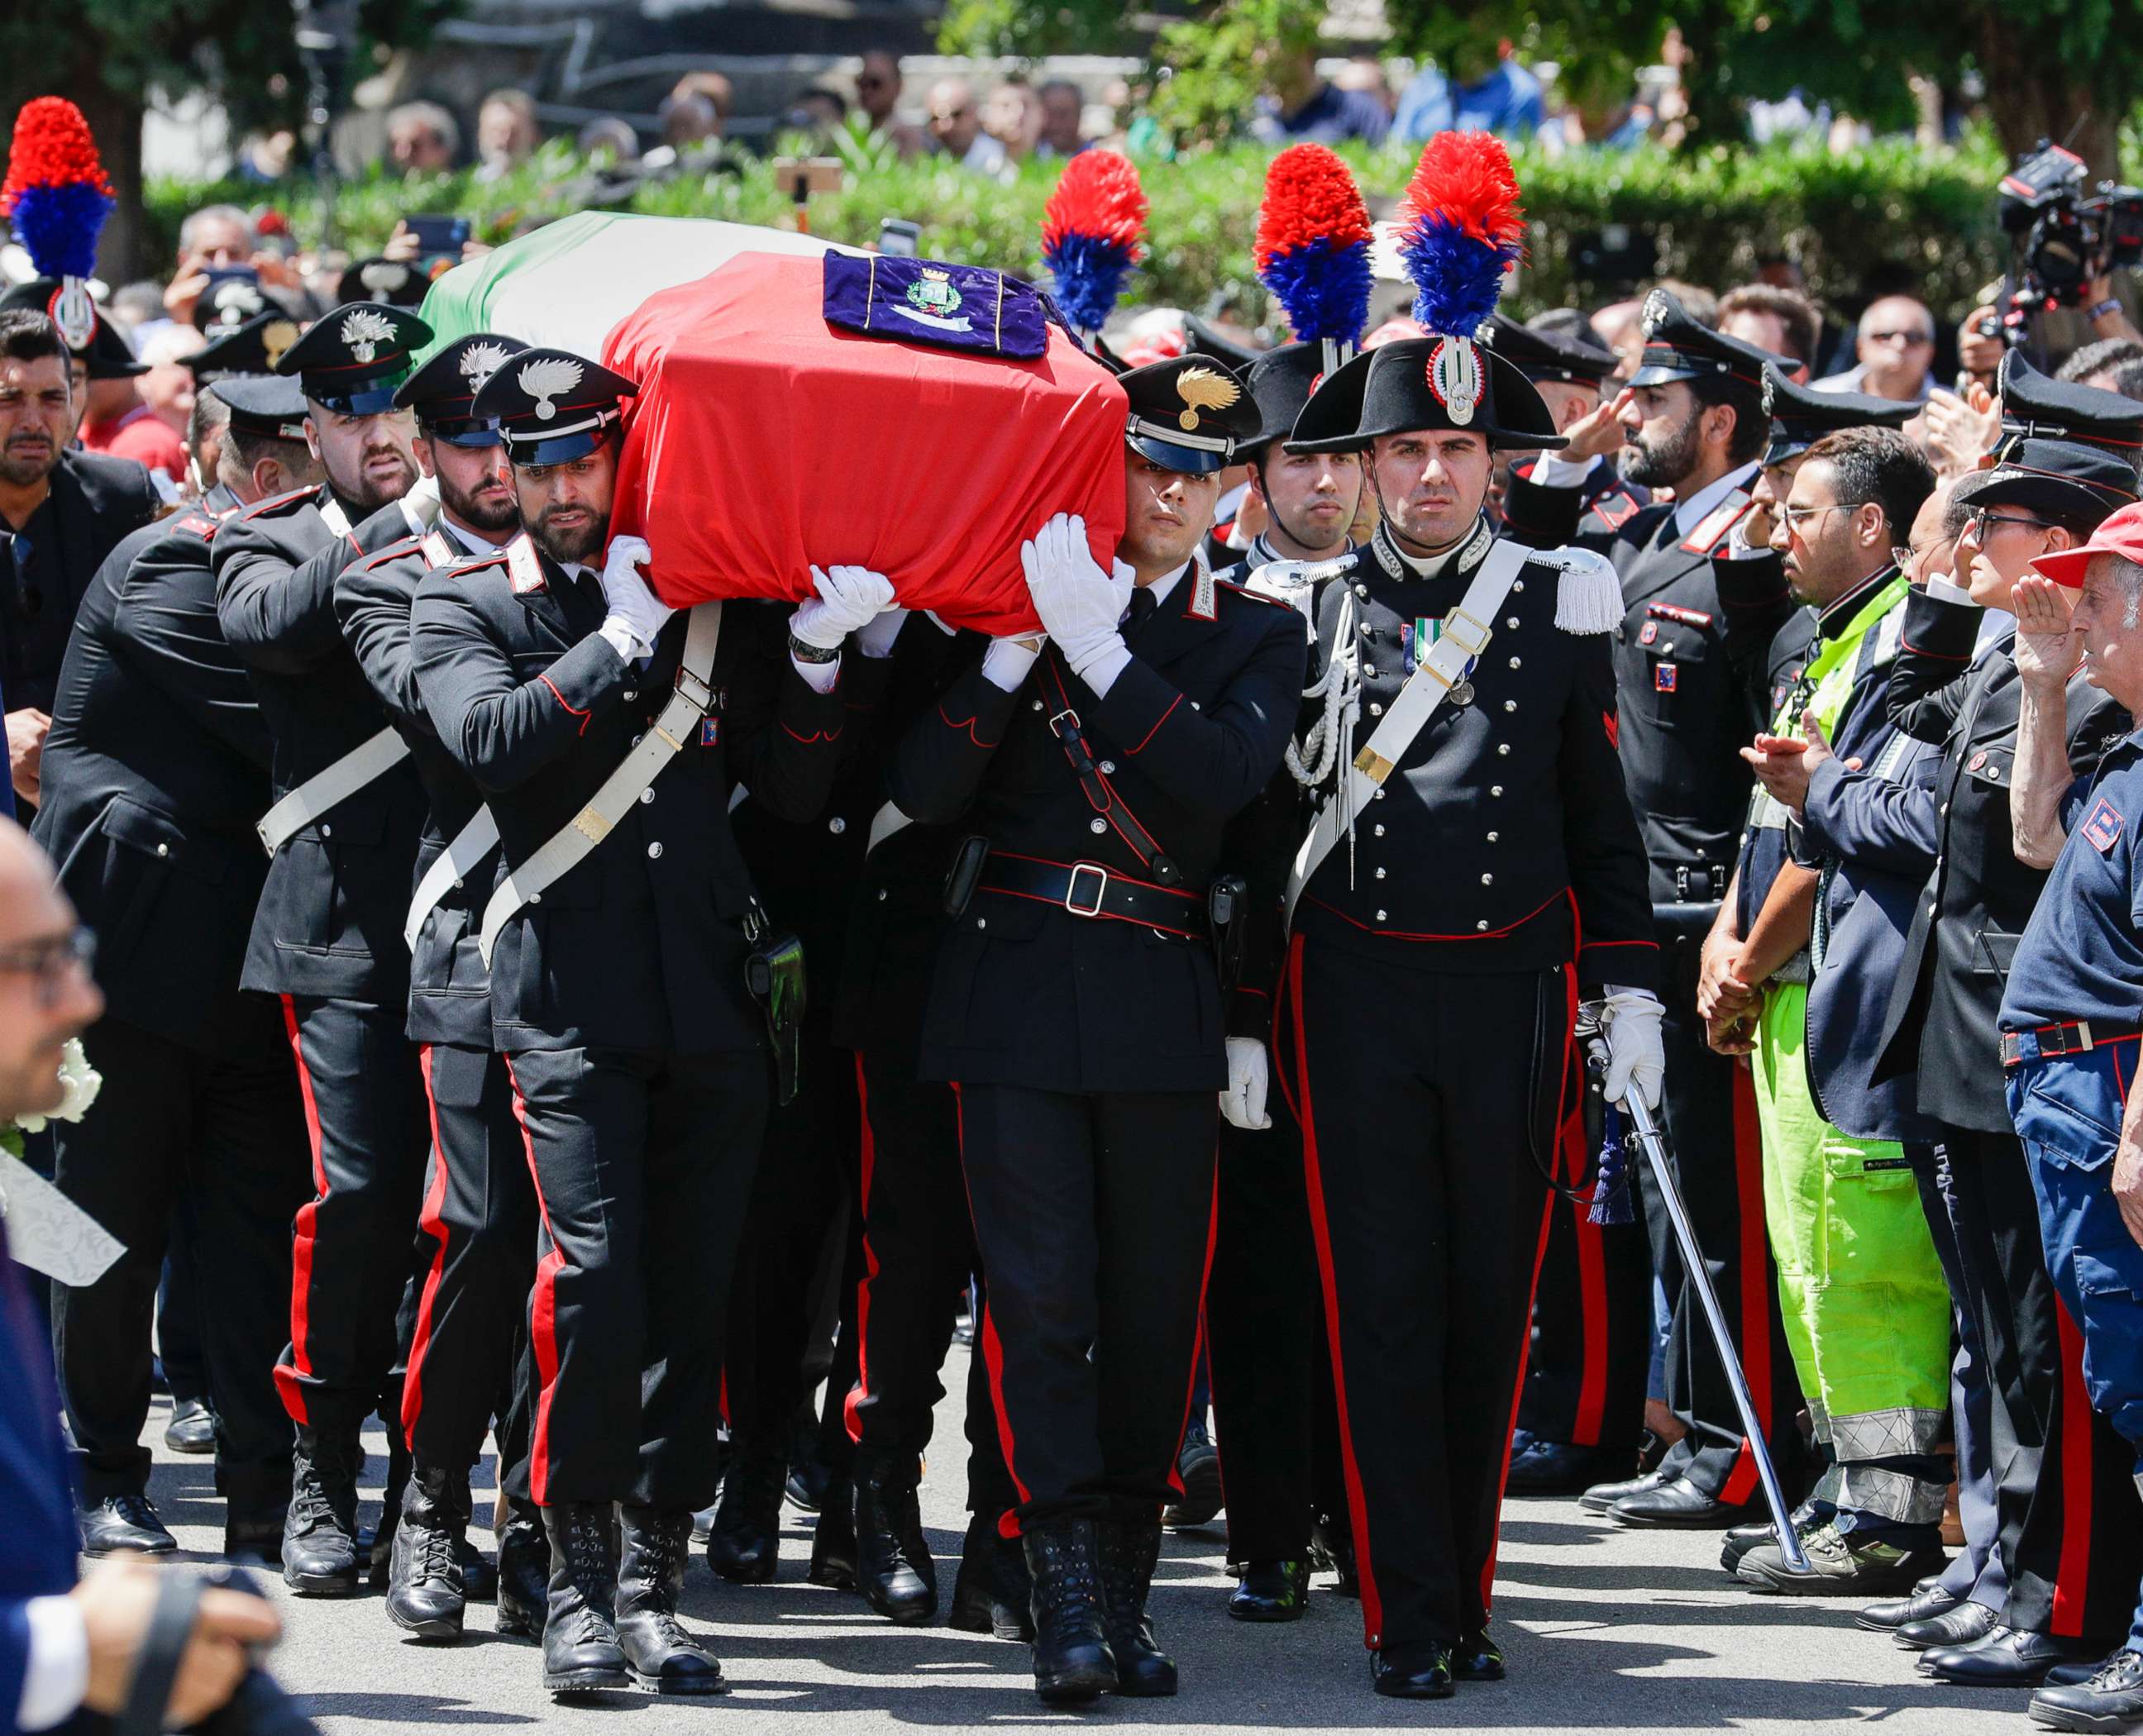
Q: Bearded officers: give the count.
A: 4